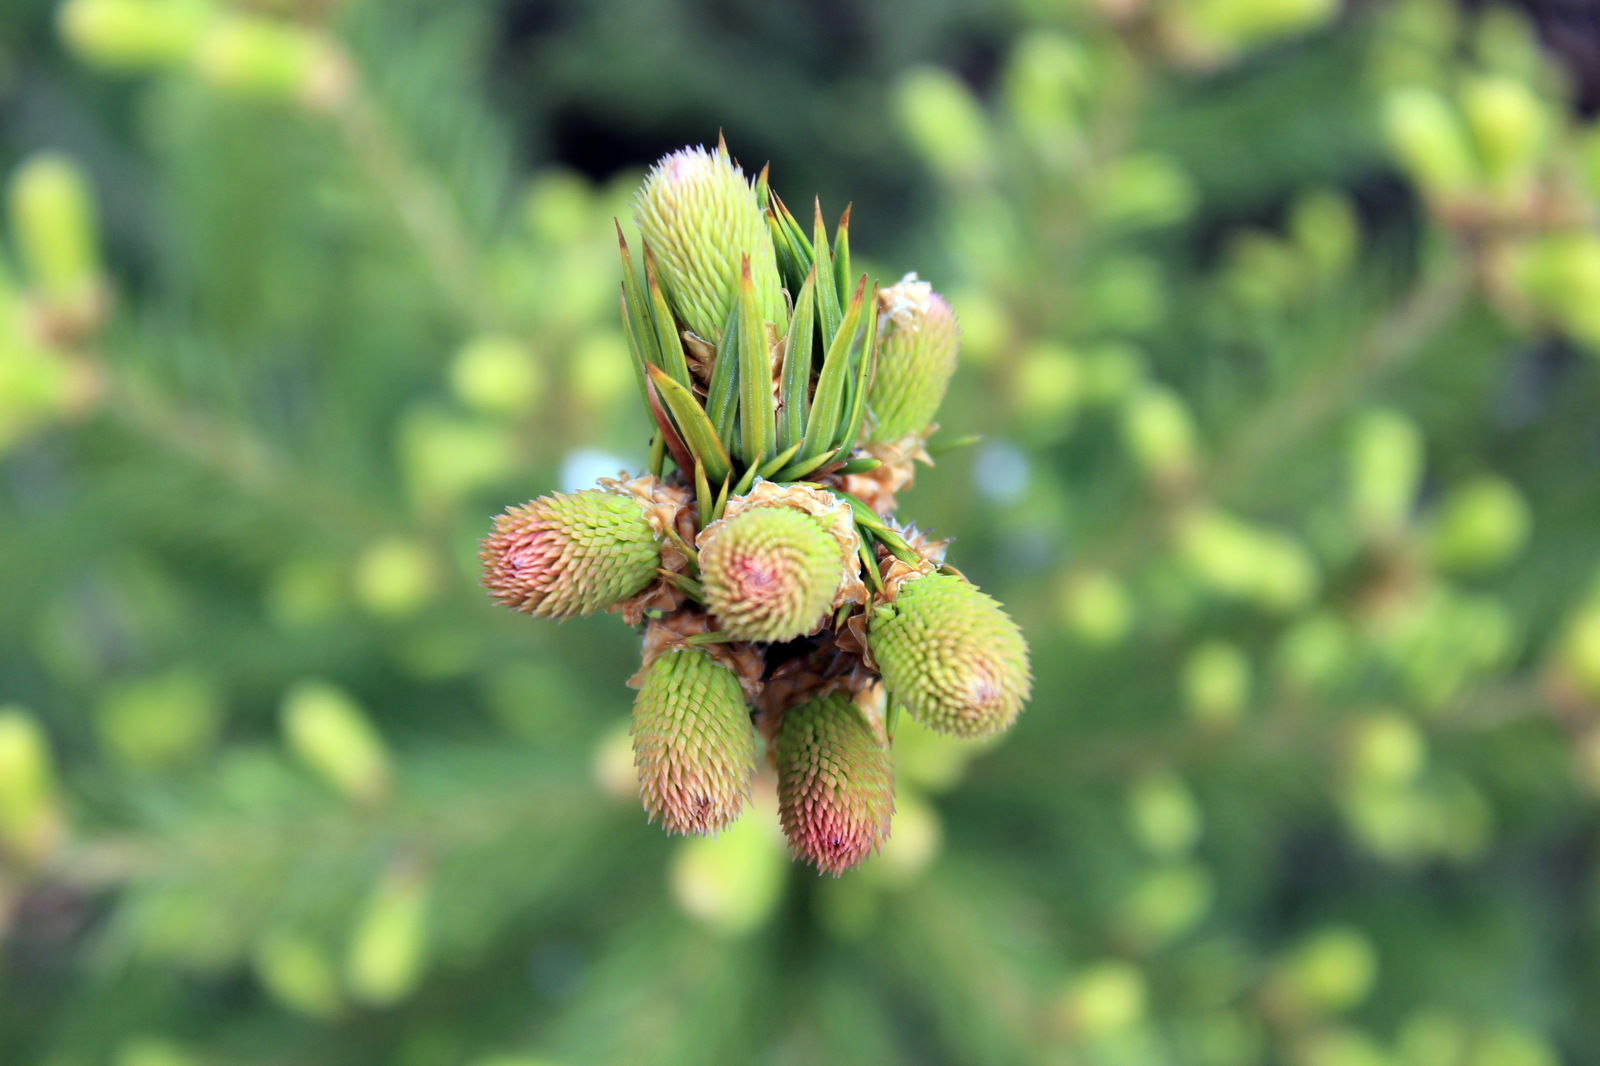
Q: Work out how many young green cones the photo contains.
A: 7